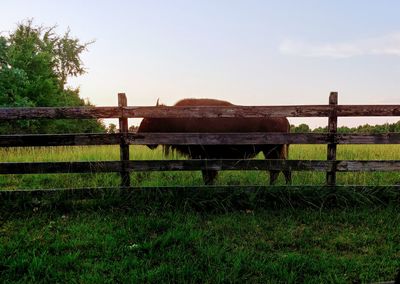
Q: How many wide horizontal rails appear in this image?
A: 3